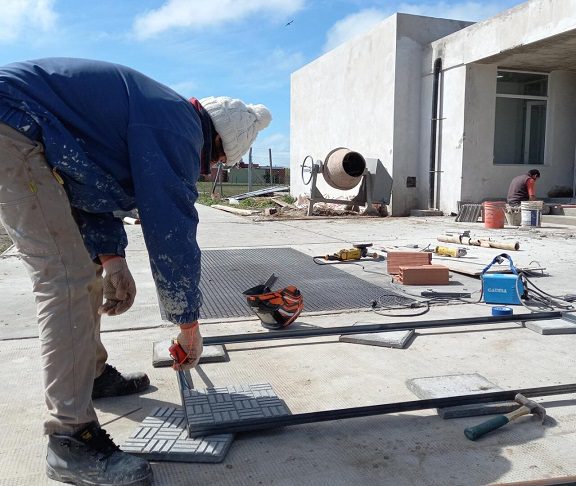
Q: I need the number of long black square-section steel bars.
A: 2